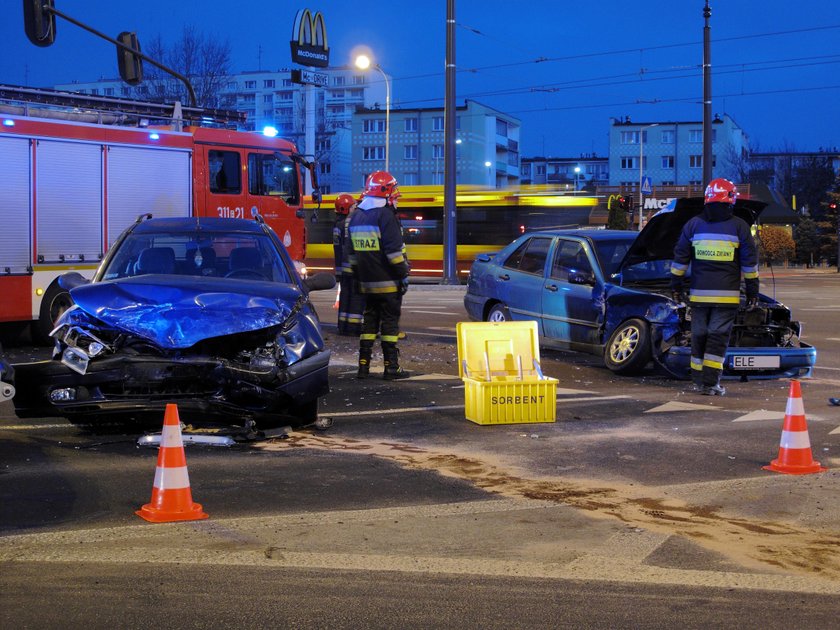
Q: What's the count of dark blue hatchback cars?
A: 1